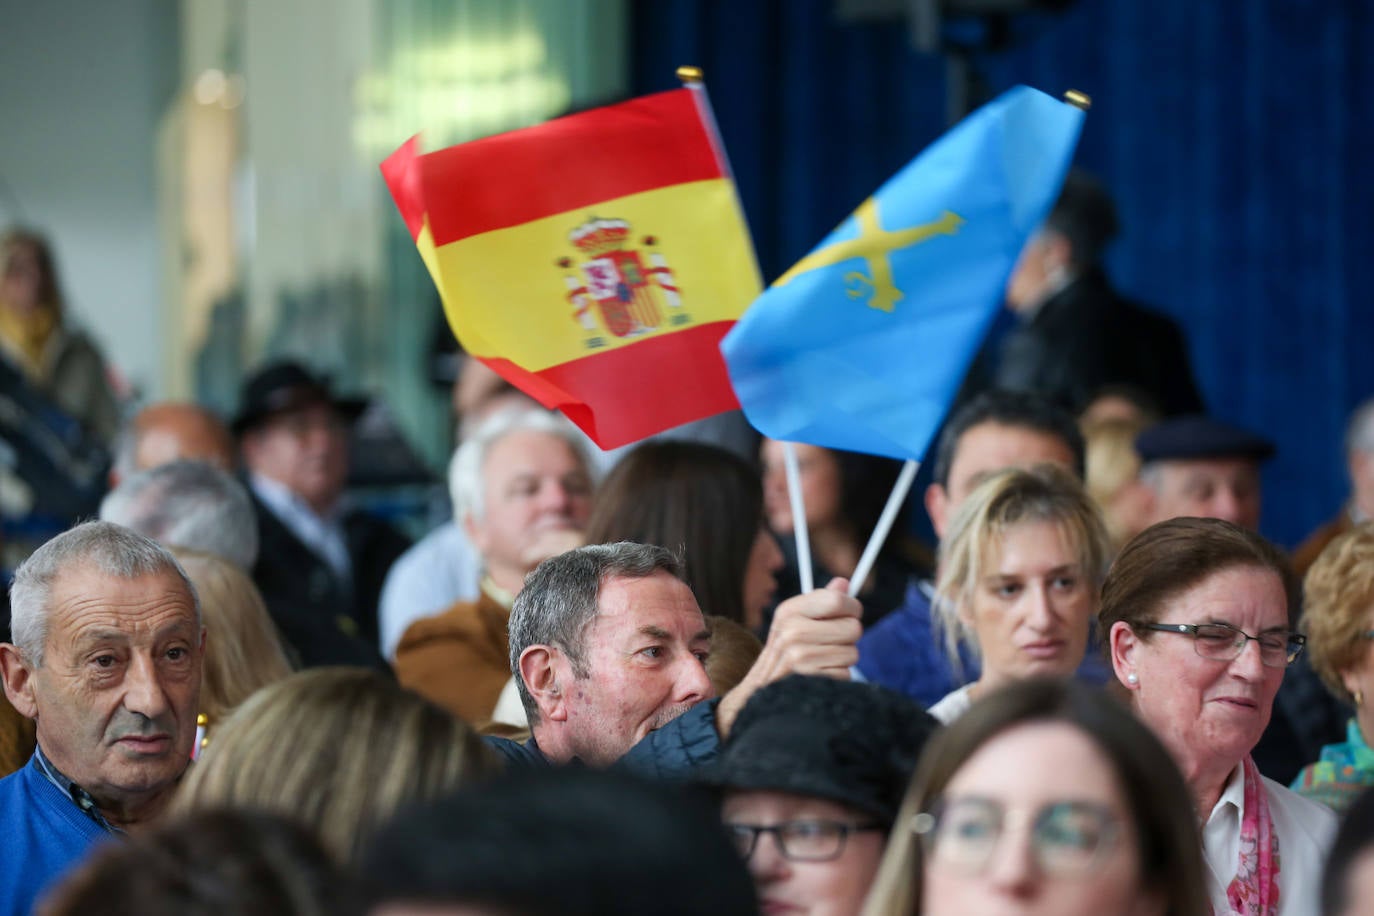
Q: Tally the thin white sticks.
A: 2